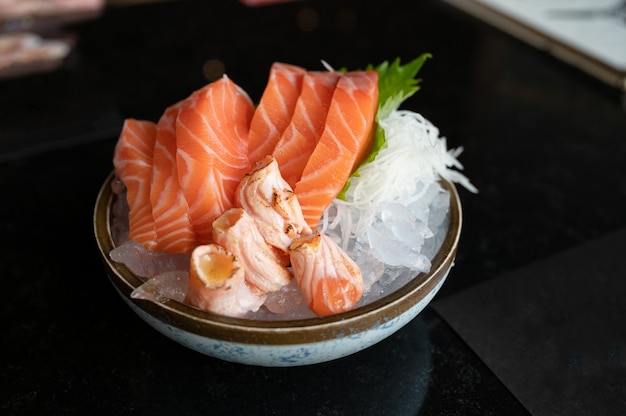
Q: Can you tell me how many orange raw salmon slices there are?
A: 6